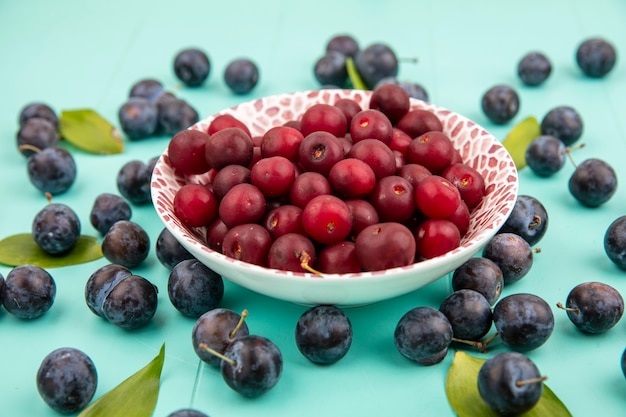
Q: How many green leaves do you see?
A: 6